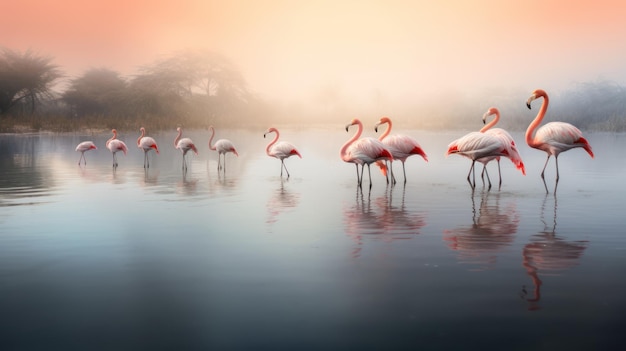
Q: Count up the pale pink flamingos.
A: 11